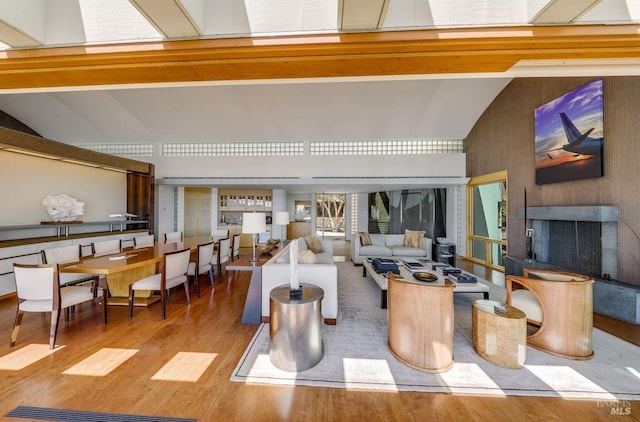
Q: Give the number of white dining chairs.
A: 10